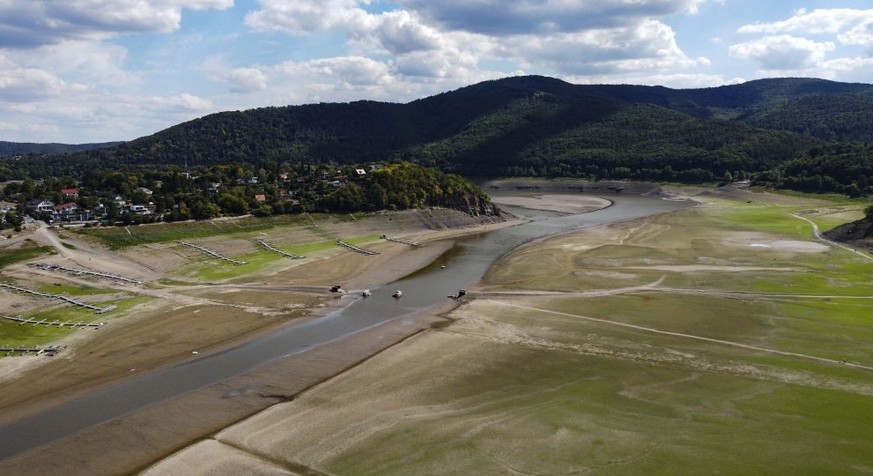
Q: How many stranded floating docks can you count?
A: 8